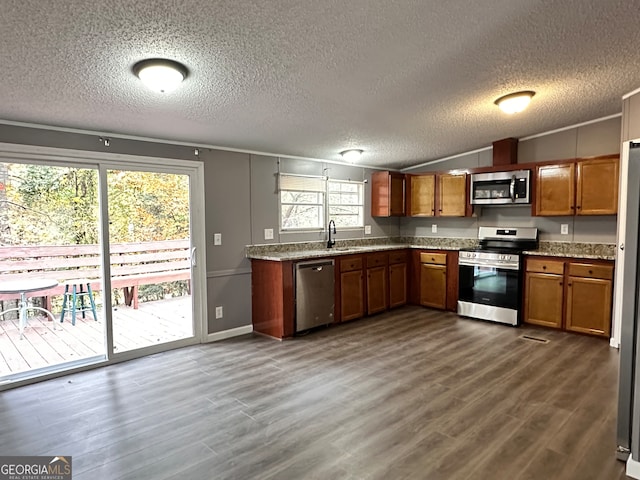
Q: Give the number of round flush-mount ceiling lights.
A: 3